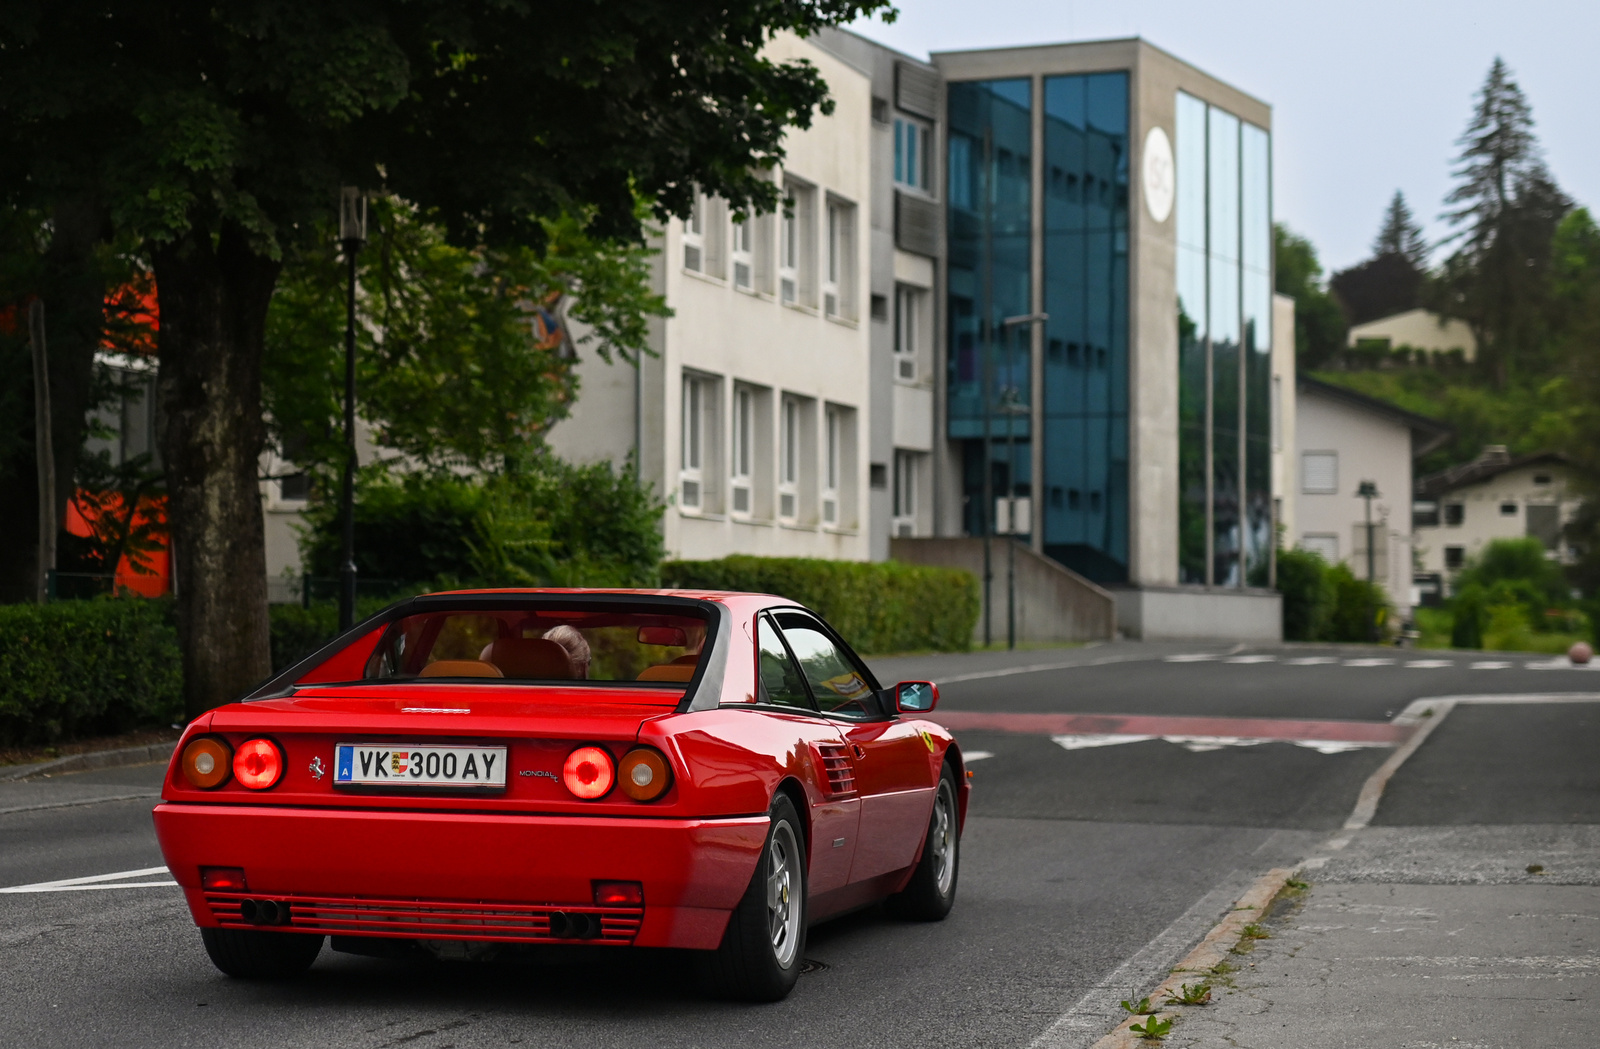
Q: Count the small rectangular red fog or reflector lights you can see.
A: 2